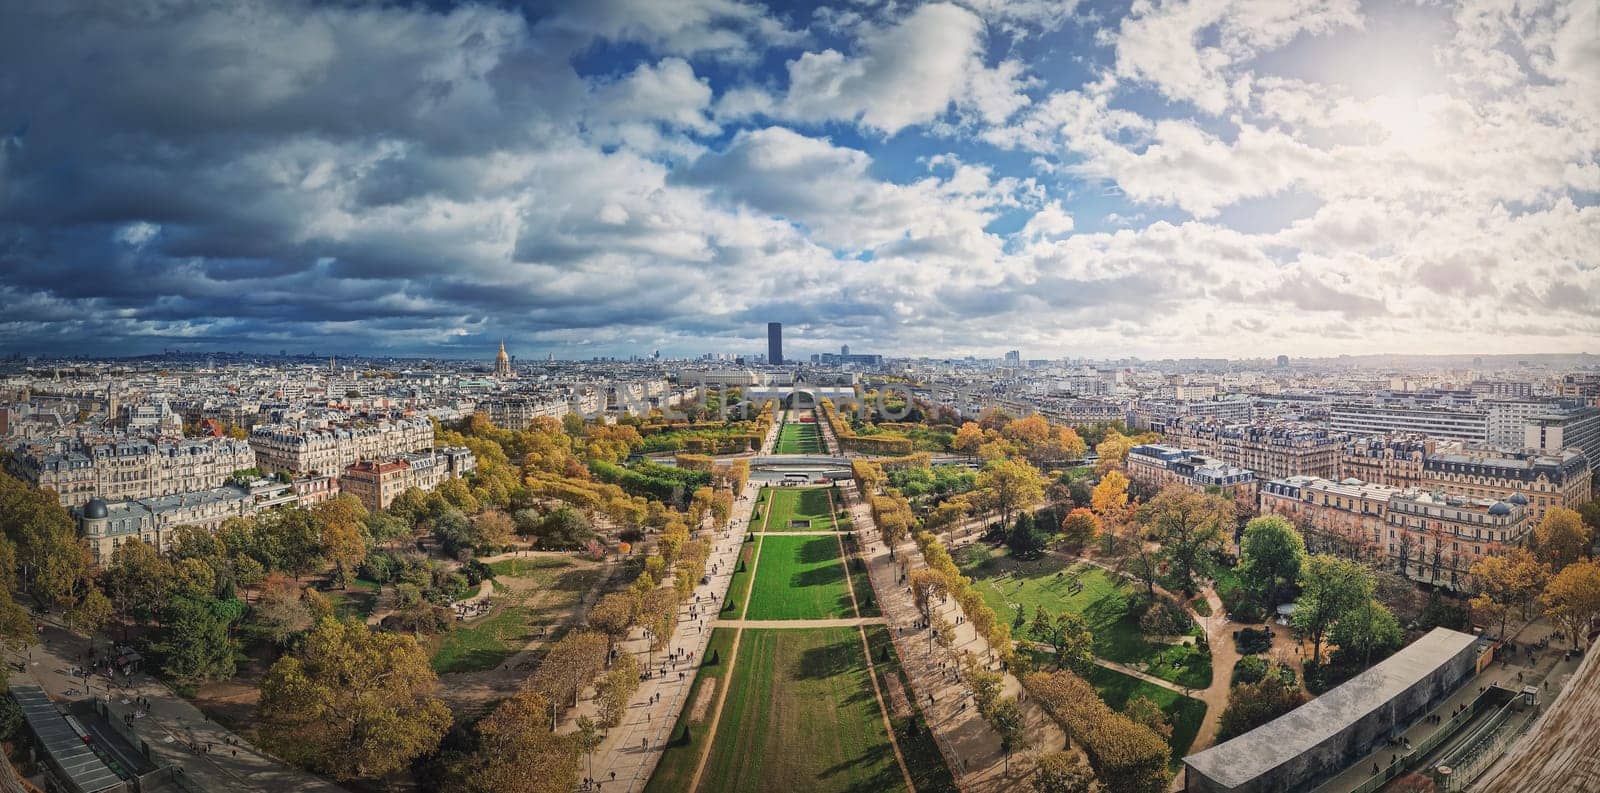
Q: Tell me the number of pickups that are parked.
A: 0